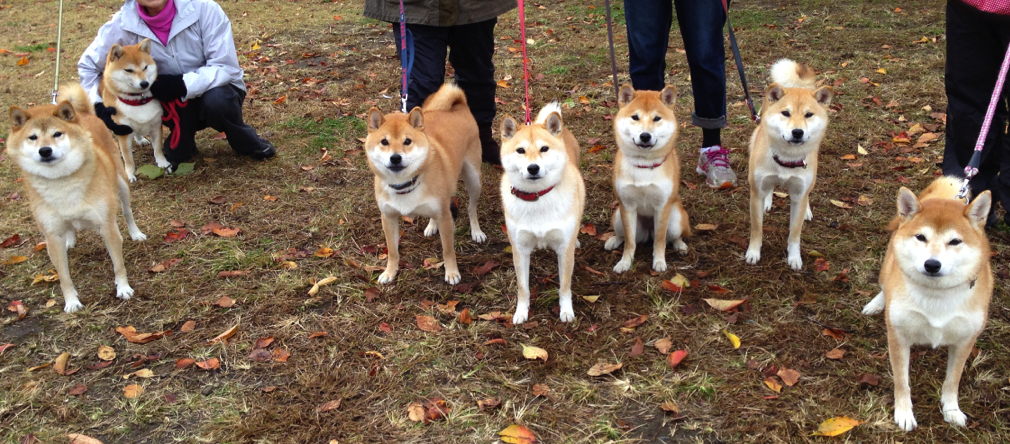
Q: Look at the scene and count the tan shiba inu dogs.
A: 7